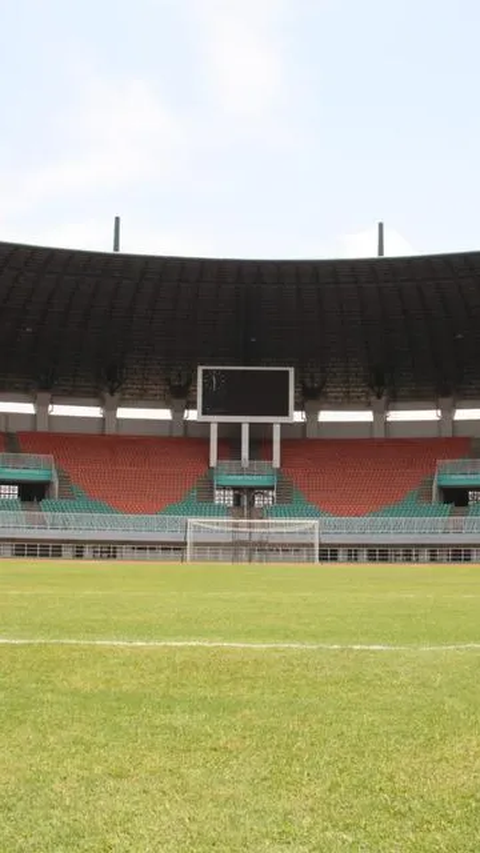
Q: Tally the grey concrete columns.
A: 6